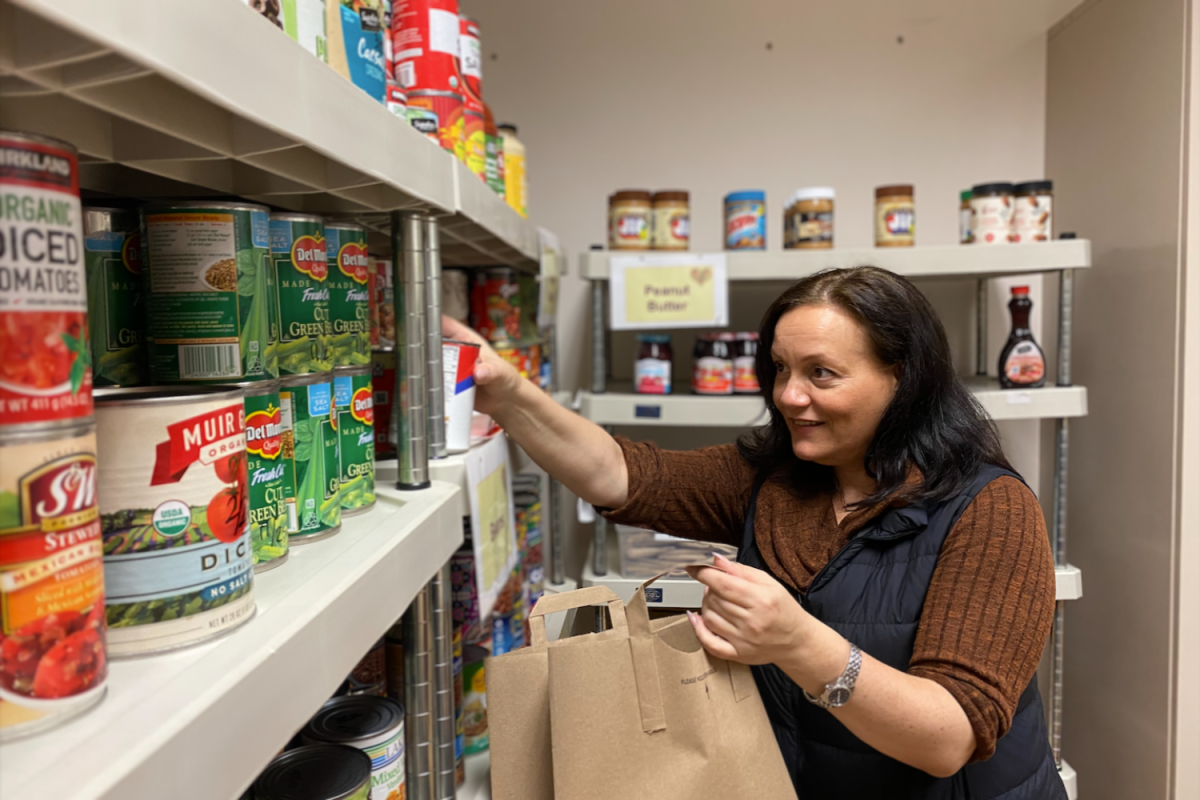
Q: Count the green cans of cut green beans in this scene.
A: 7